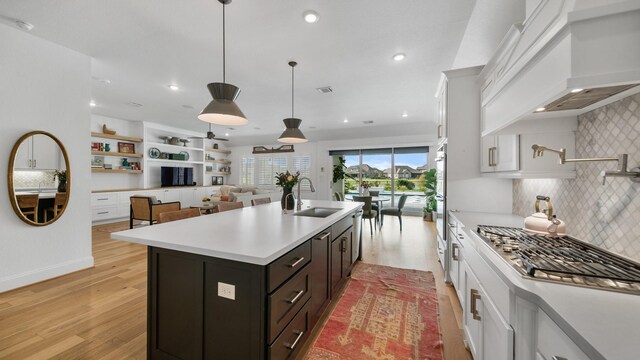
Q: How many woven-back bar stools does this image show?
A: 3